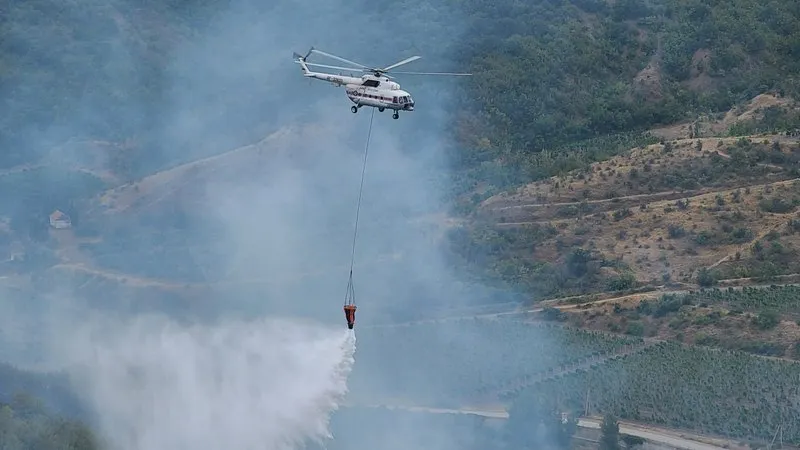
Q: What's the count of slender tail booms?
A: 1